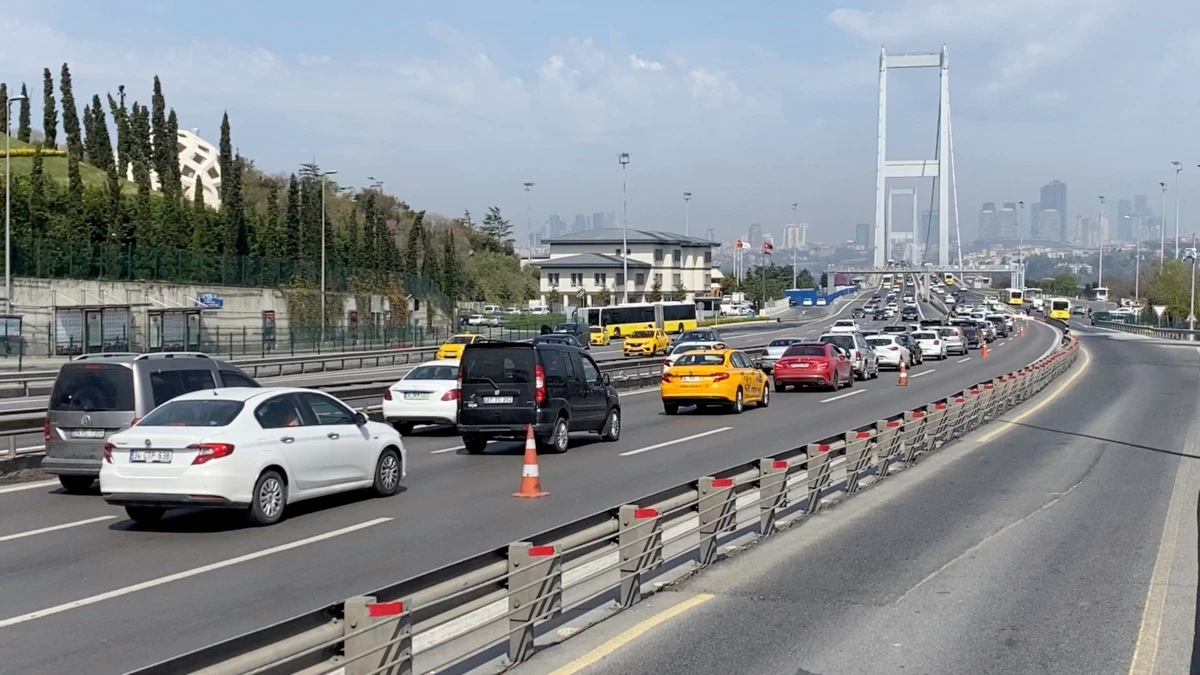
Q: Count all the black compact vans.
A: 1